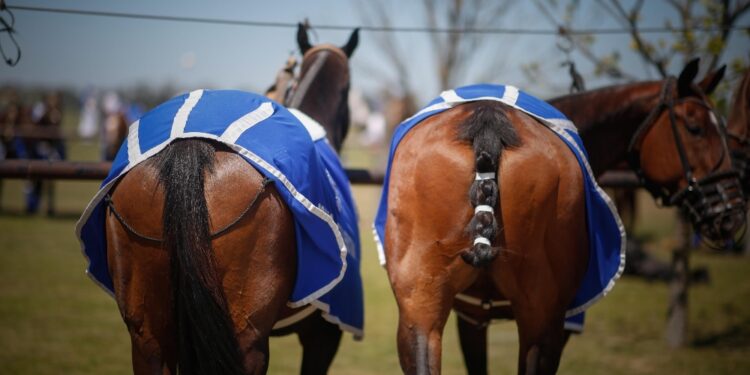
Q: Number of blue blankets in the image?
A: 2